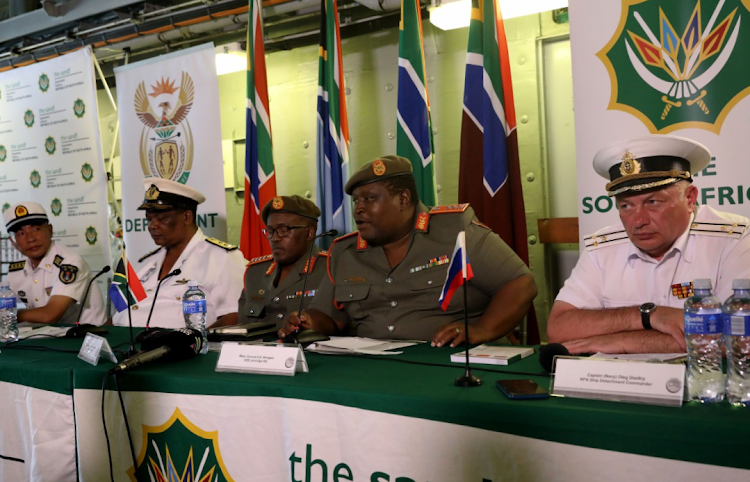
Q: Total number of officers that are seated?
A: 5